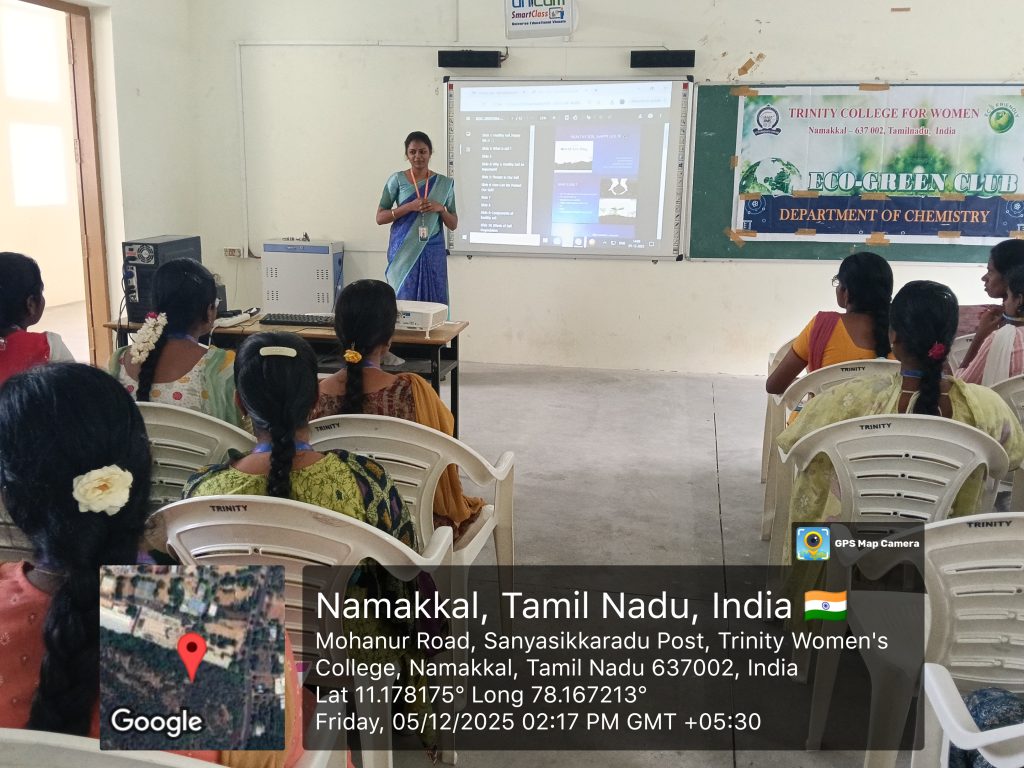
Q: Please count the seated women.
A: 9